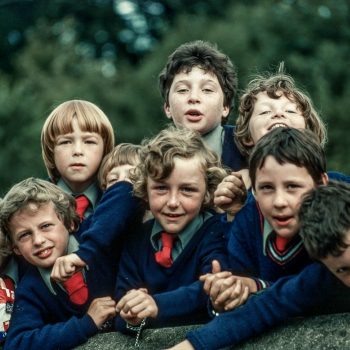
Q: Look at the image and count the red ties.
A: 4